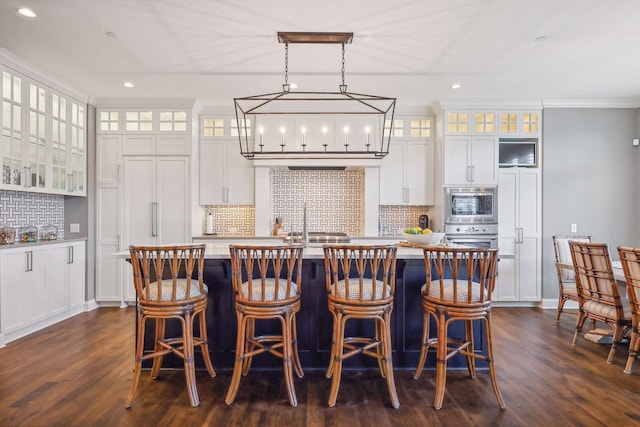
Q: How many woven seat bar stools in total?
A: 4